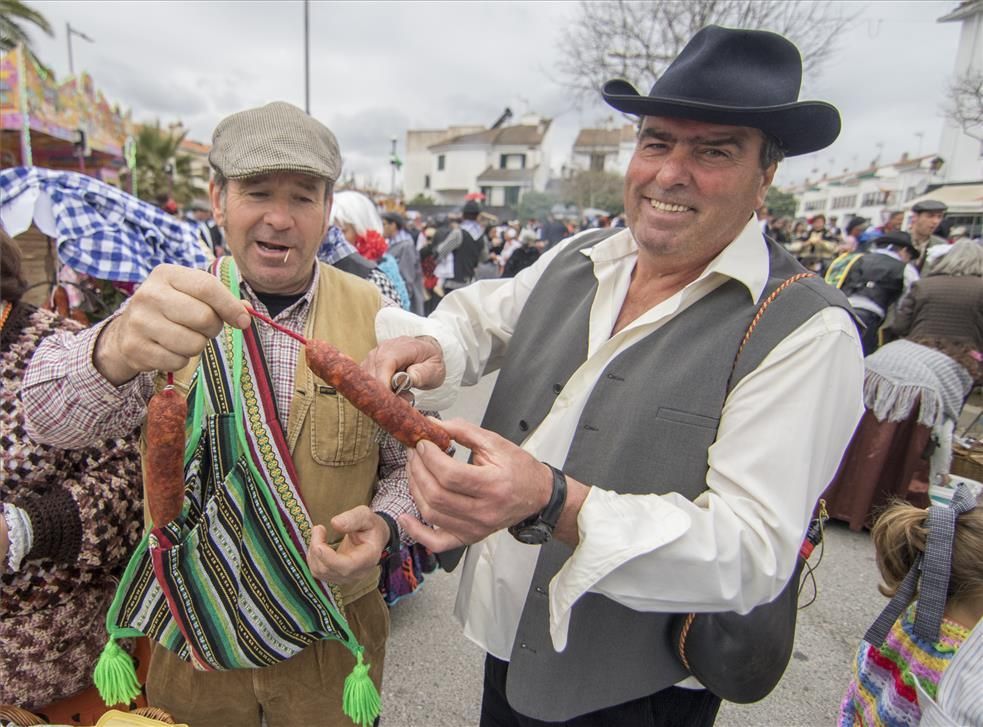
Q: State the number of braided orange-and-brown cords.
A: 1